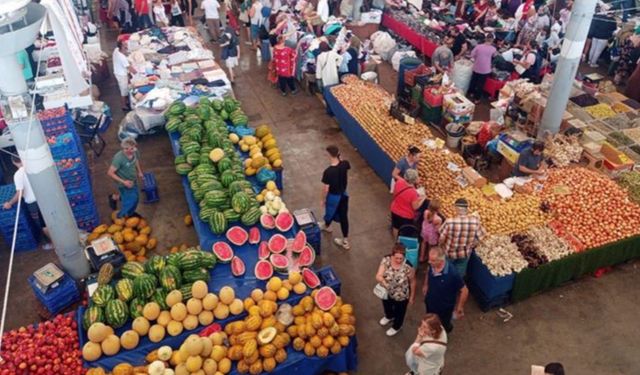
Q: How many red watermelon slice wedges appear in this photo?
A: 14